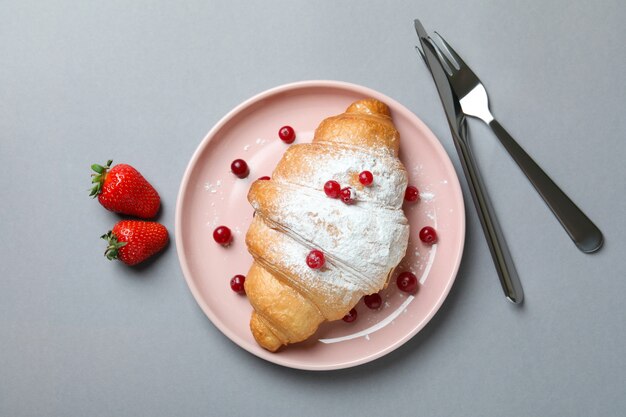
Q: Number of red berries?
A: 14